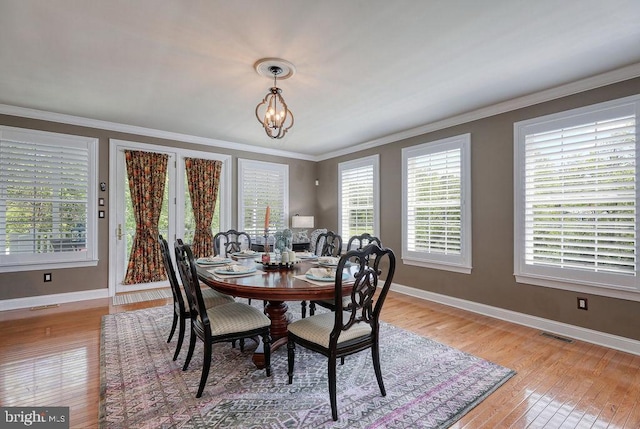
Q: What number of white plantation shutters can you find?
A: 5